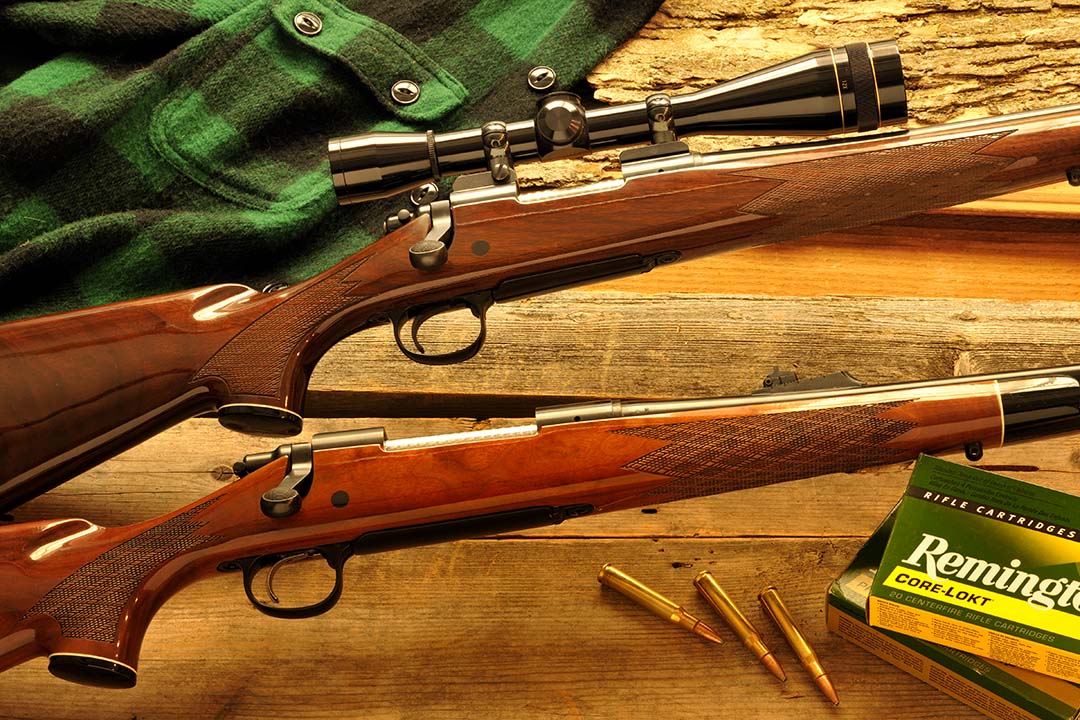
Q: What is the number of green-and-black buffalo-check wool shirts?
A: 1